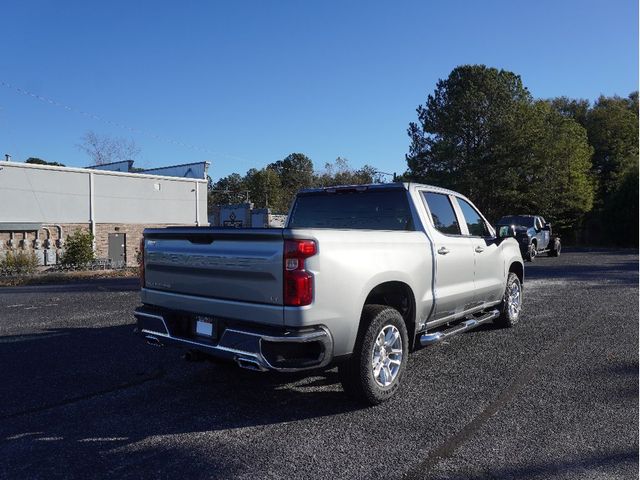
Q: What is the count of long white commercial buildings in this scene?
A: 1